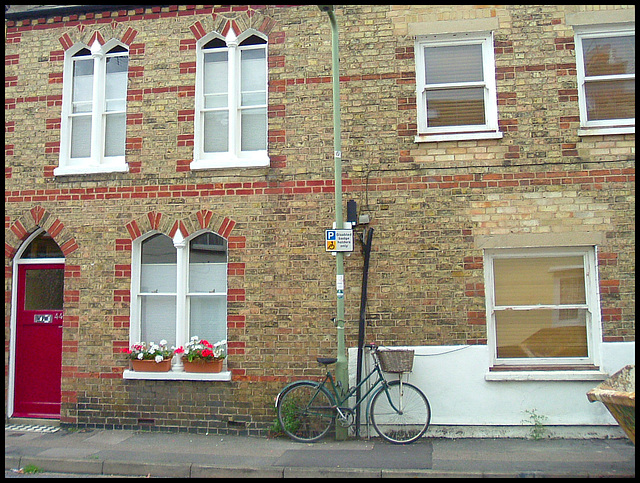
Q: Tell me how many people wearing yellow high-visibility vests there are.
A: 0